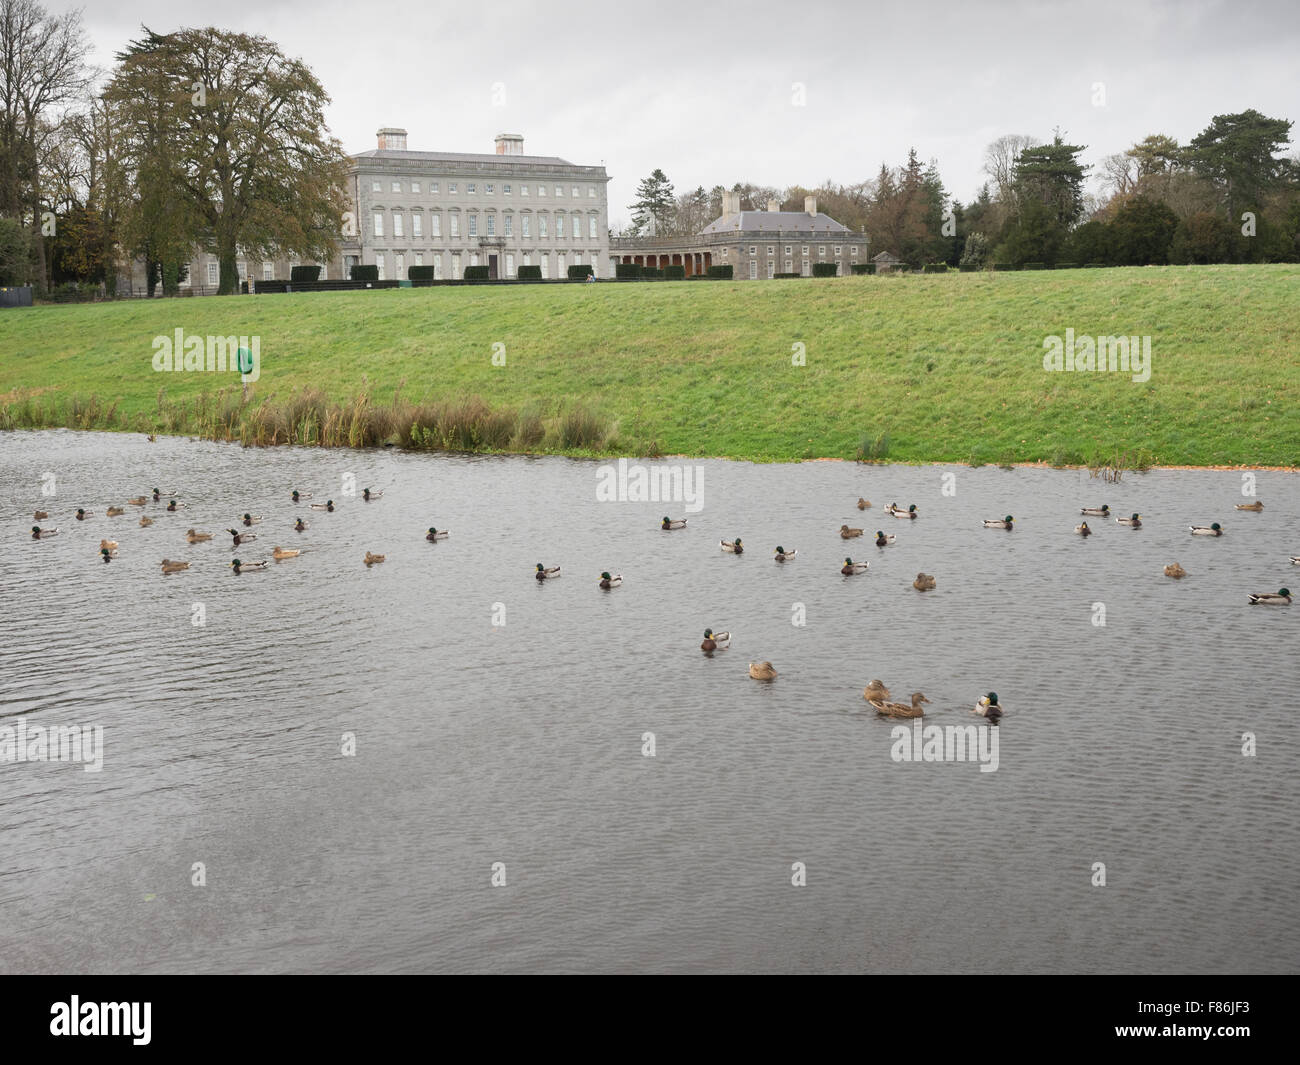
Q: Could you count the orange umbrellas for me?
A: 0